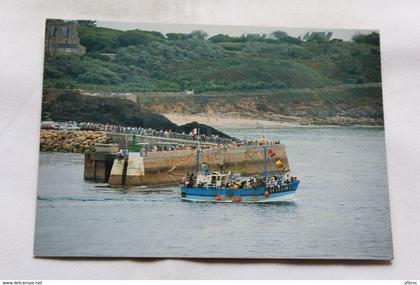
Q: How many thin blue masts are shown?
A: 2